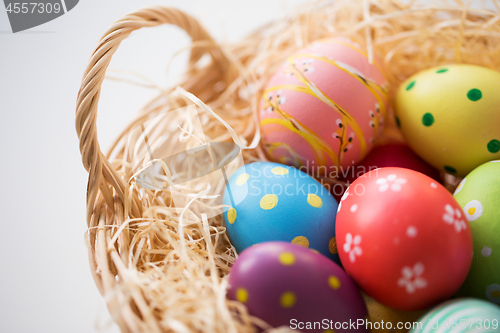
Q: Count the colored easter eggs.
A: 9